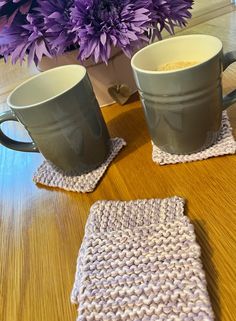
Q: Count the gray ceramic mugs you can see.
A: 2